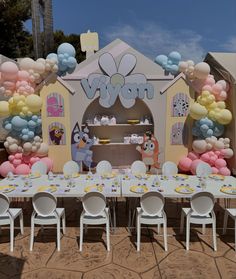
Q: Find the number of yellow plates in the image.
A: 12